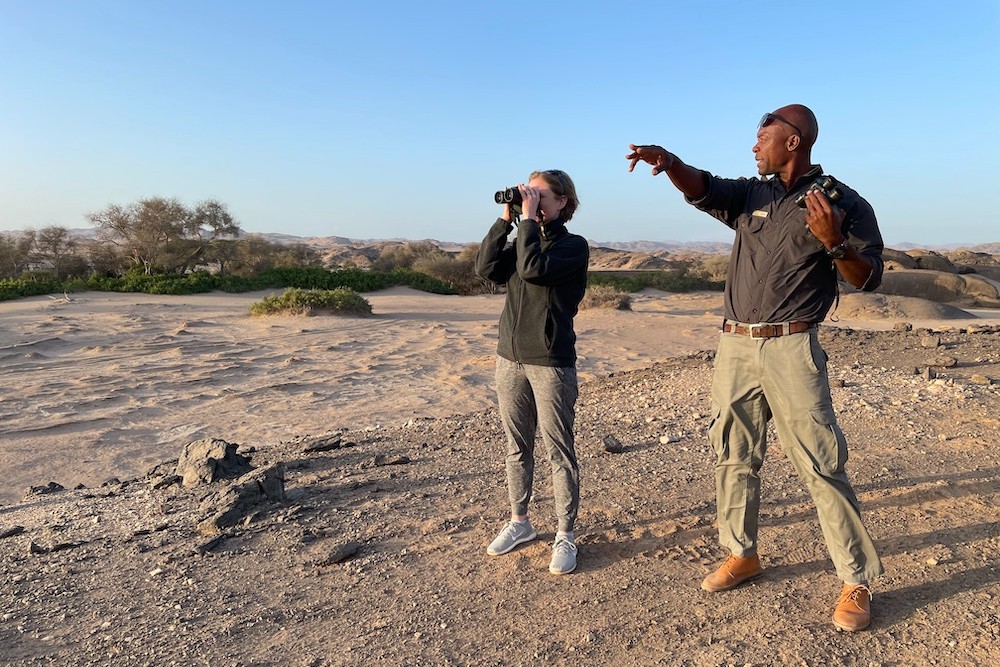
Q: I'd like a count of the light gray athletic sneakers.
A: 2